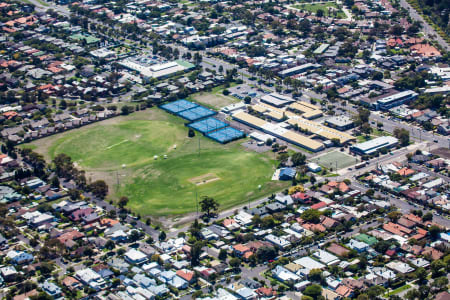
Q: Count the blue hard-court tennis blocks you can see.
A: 4